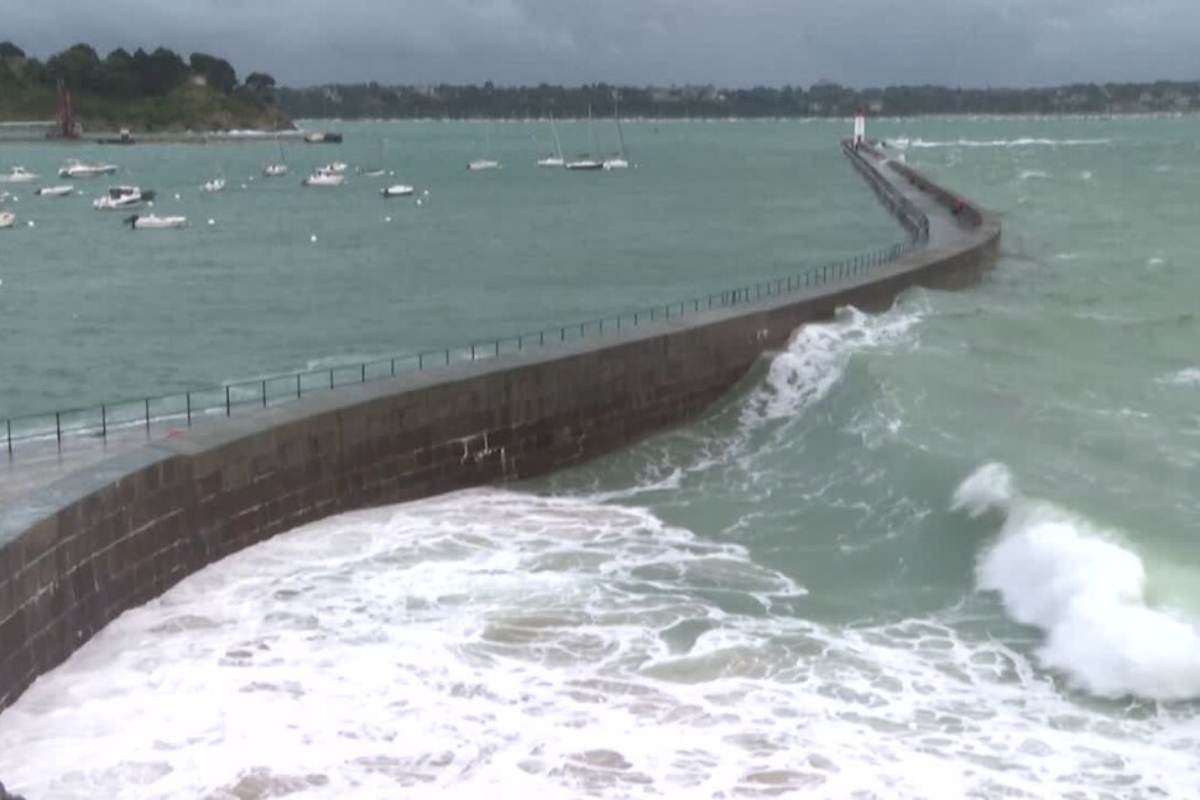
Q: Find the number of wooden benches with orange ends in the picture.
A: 0